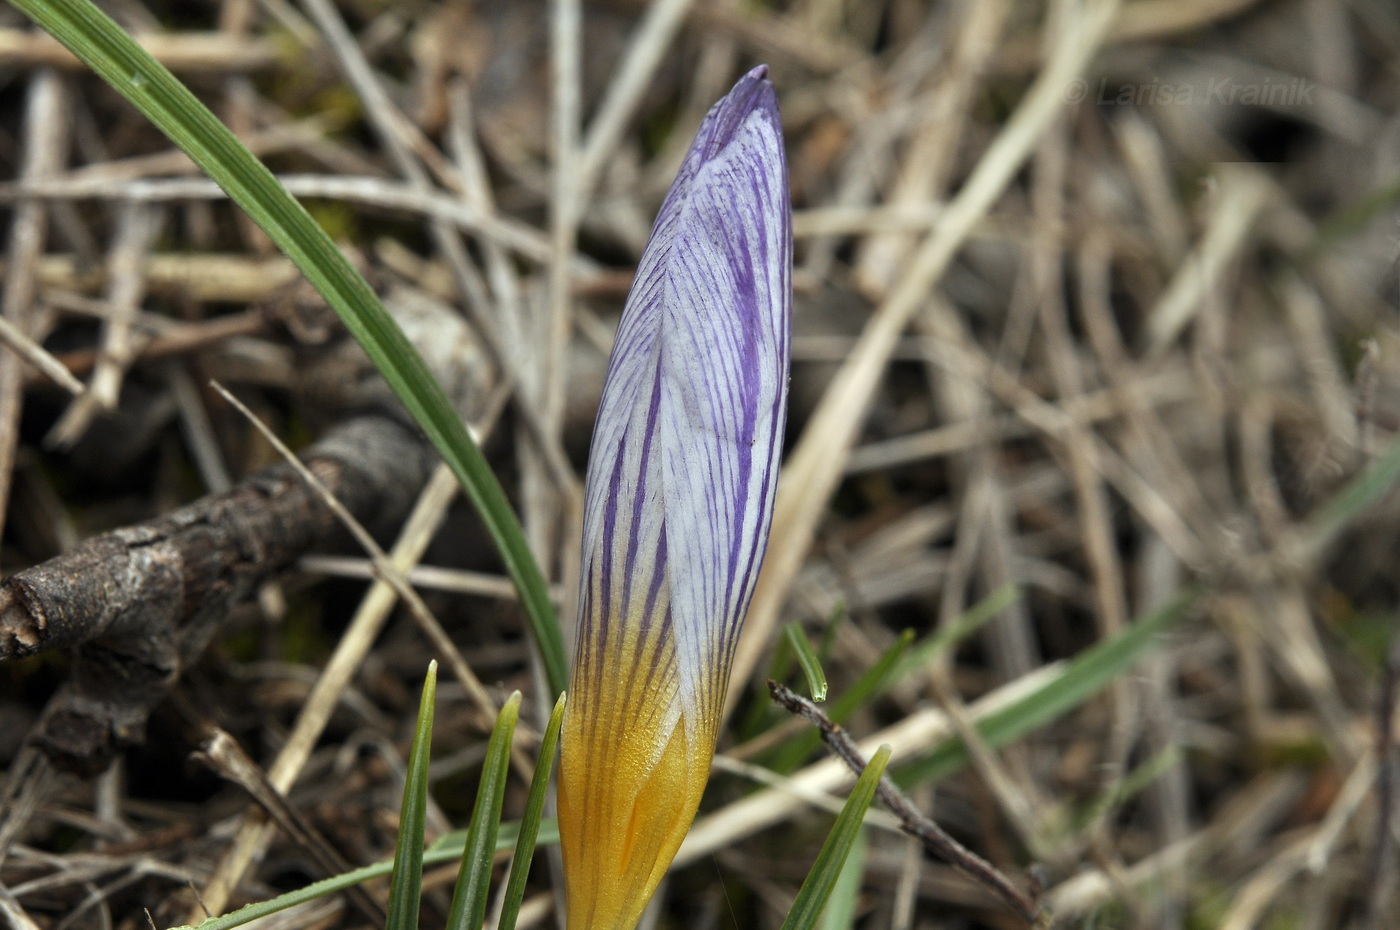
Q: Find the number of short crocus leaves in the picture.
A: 4